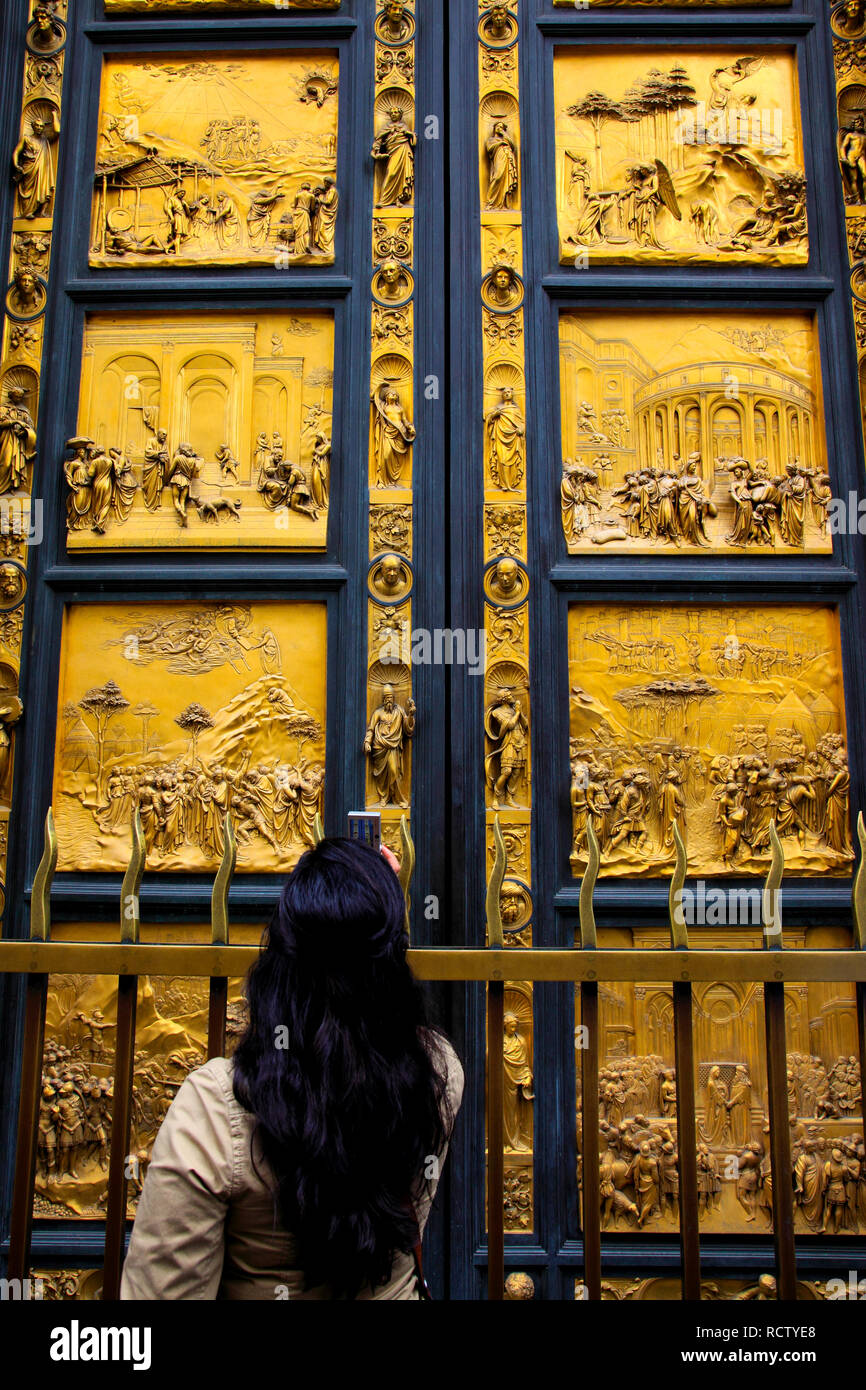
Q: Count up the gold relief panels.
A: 8